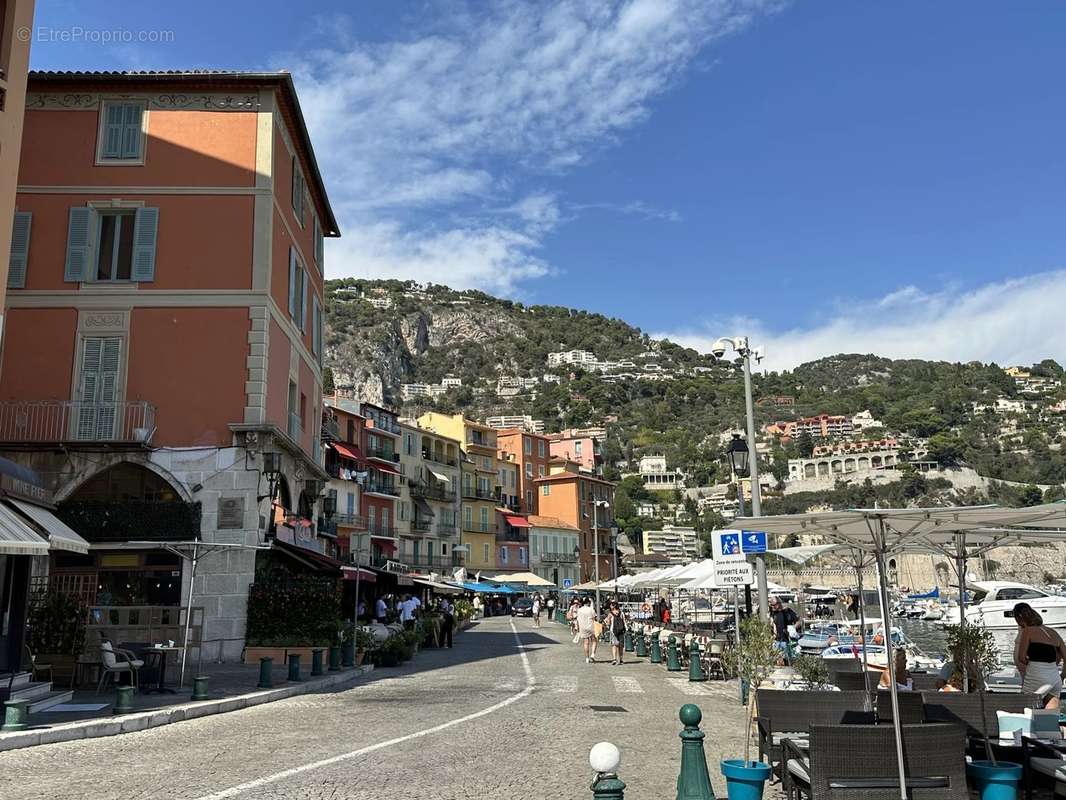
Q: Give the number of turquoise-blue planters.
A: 2